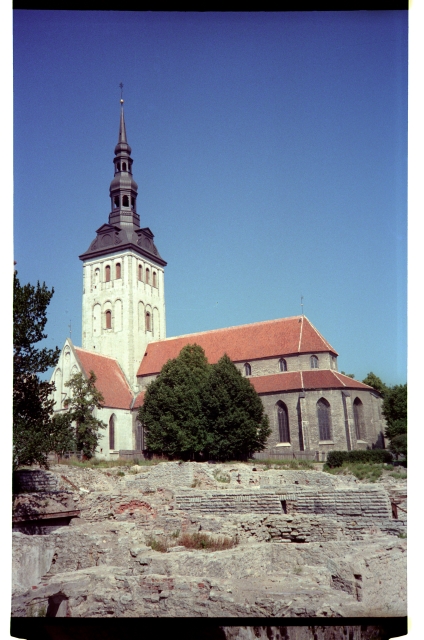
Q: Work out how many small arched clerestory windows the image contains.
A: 3